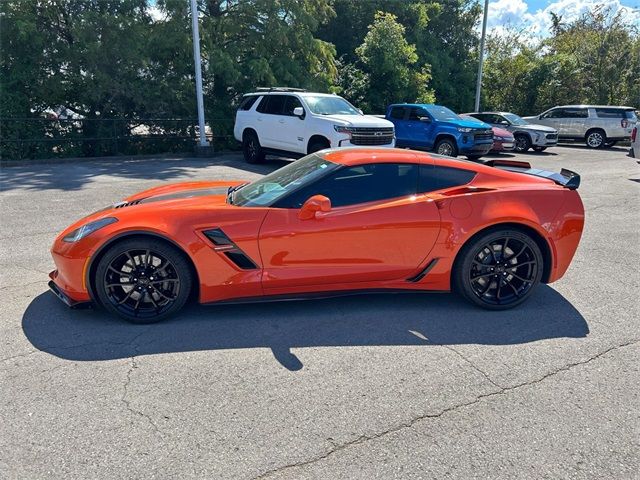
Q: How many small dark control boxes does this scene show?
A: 0